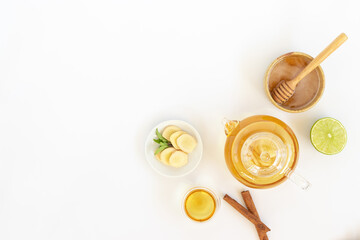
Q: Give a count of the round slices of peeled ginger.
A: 6